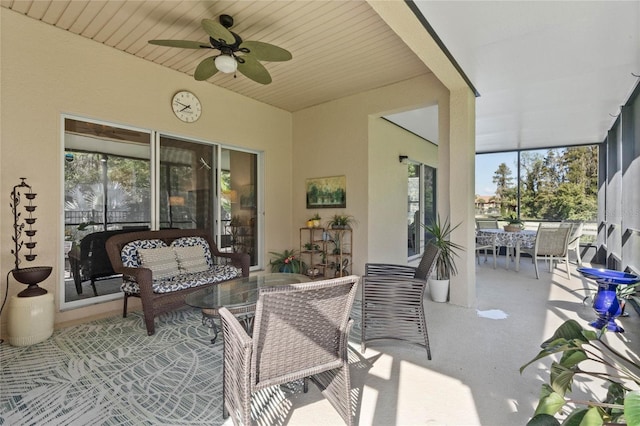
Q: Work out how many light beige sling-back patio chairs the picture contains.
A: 4